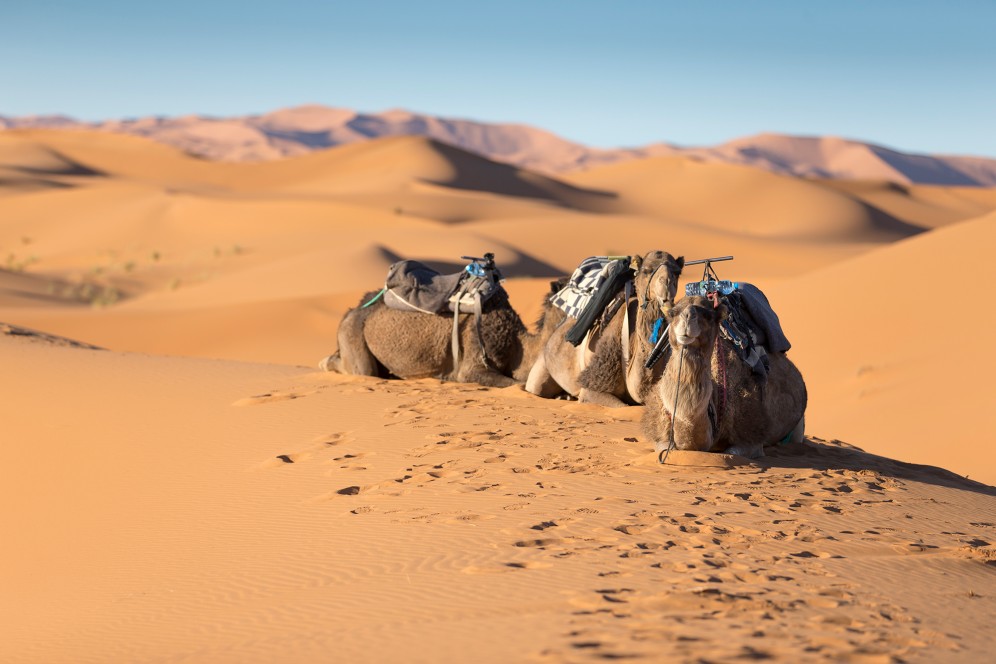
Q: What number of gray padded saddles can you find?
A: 2